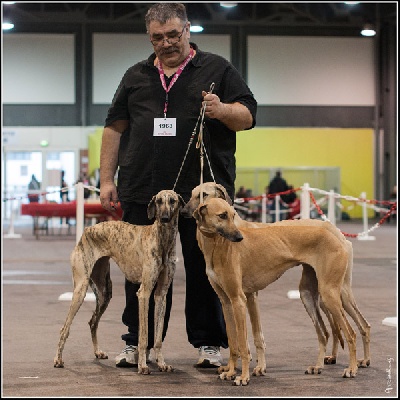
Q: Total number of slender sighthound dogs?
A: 3